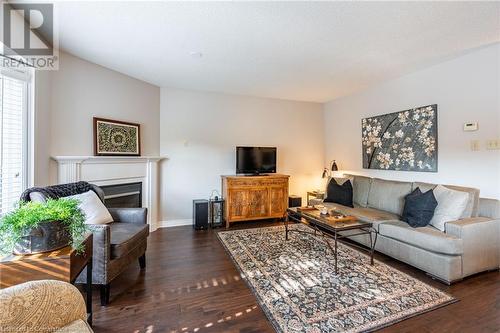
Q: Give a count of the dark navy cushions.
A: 2